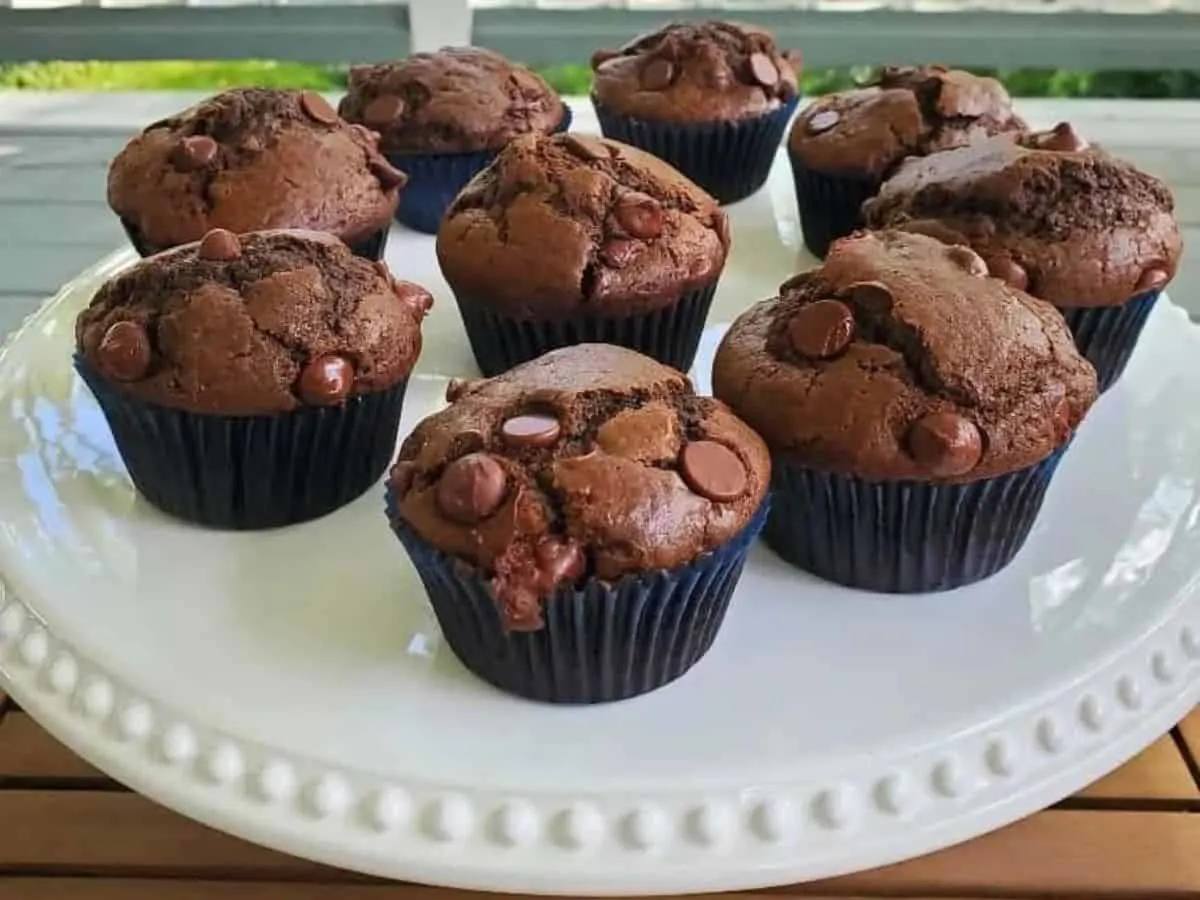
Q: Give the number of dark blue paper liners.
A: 9